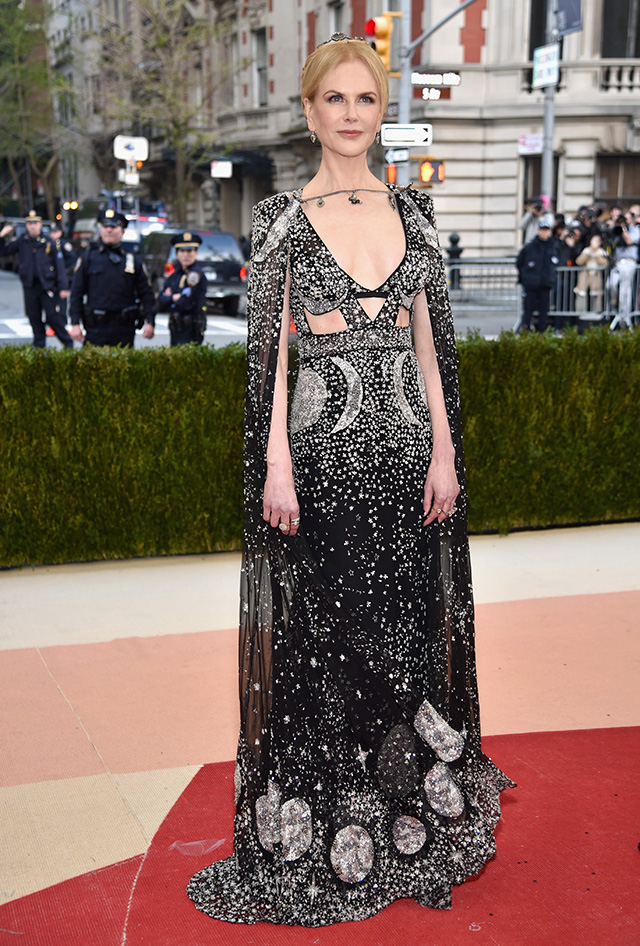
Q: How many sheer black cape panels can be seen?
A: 2